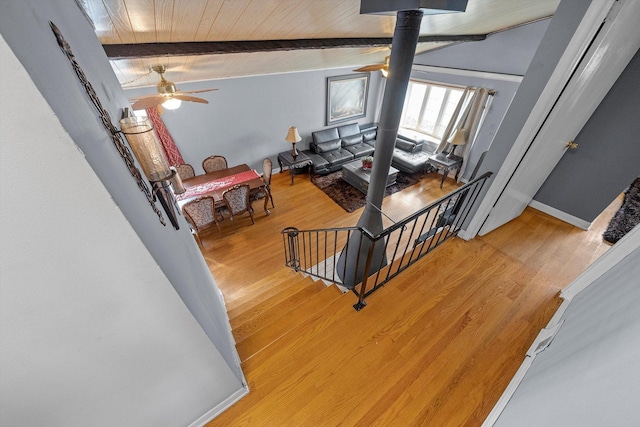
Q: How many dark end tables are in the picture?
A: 2